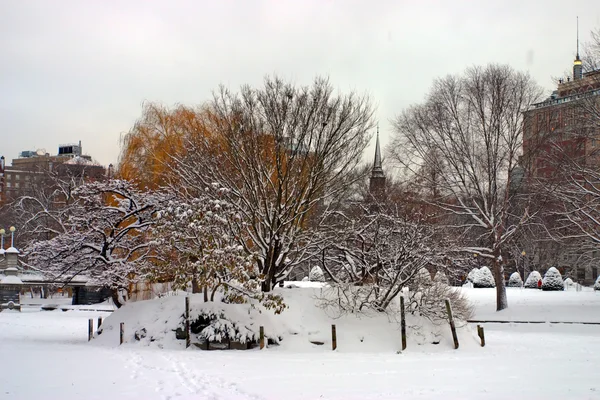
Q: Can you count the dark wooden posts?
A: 9